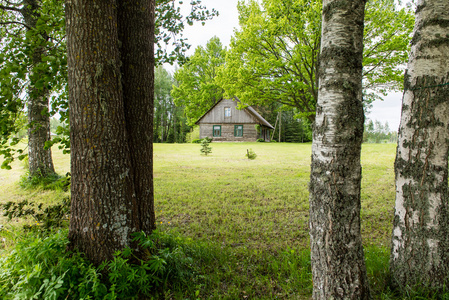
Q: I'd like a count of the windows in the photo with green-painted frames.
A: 2